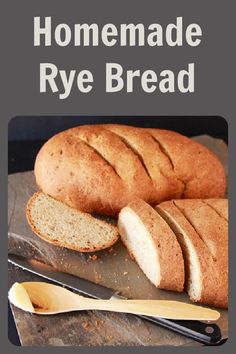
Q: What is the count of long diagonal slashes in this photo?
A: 5